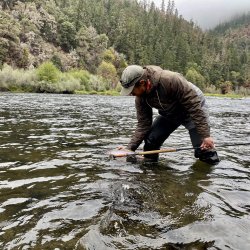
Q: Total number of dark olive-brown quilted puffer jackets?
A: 1